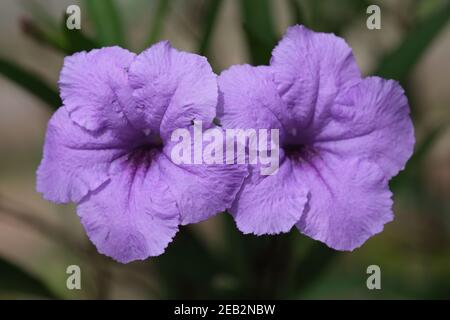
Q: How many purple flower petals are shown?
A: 10